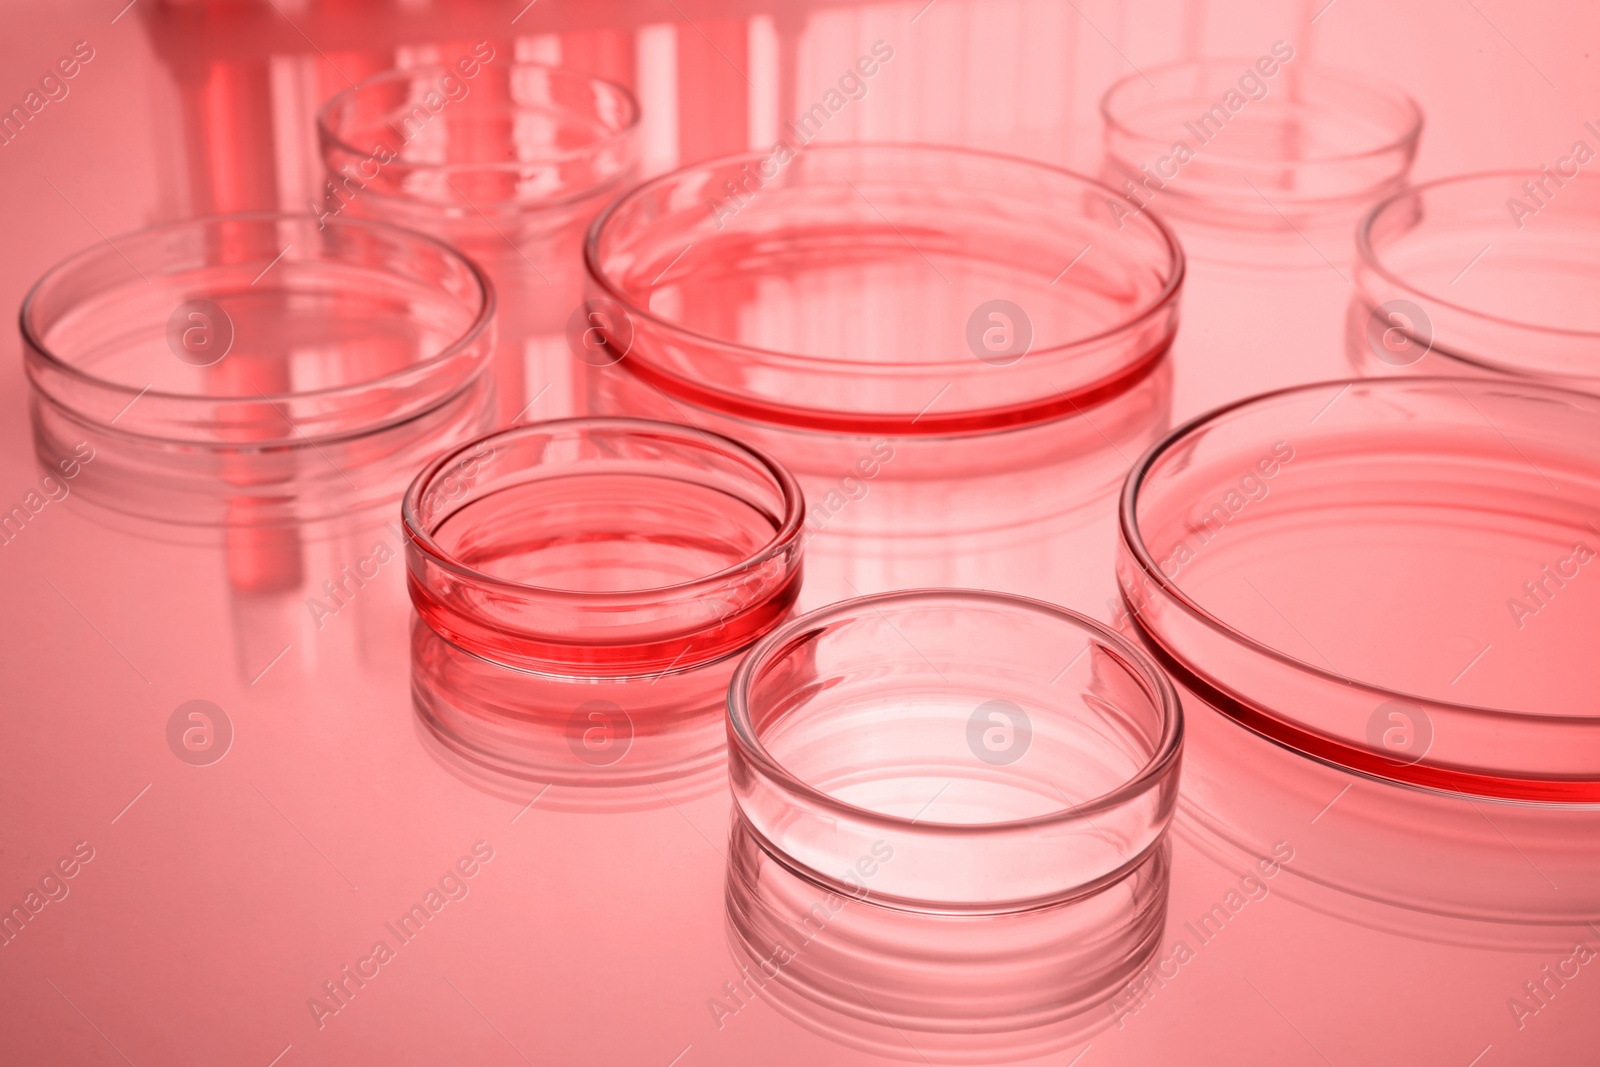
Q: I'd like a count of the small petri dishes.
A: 4